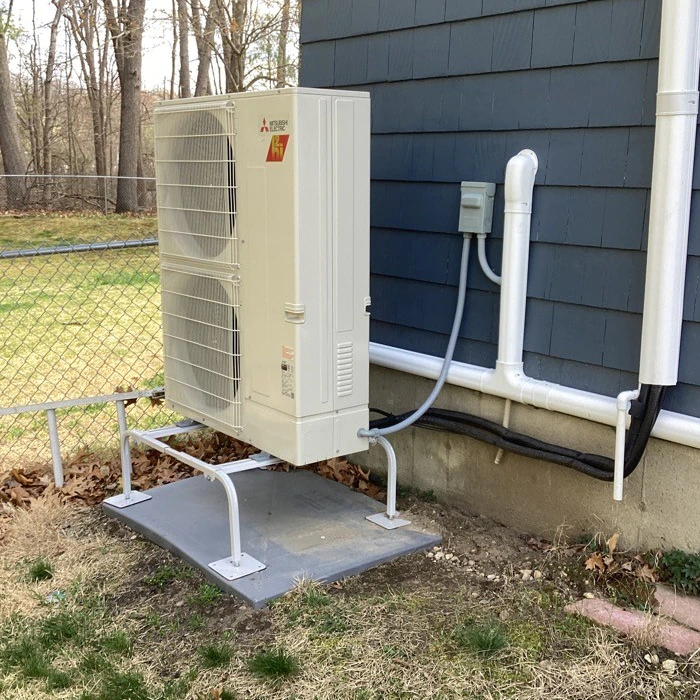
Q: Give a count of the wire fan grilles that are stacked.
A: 2